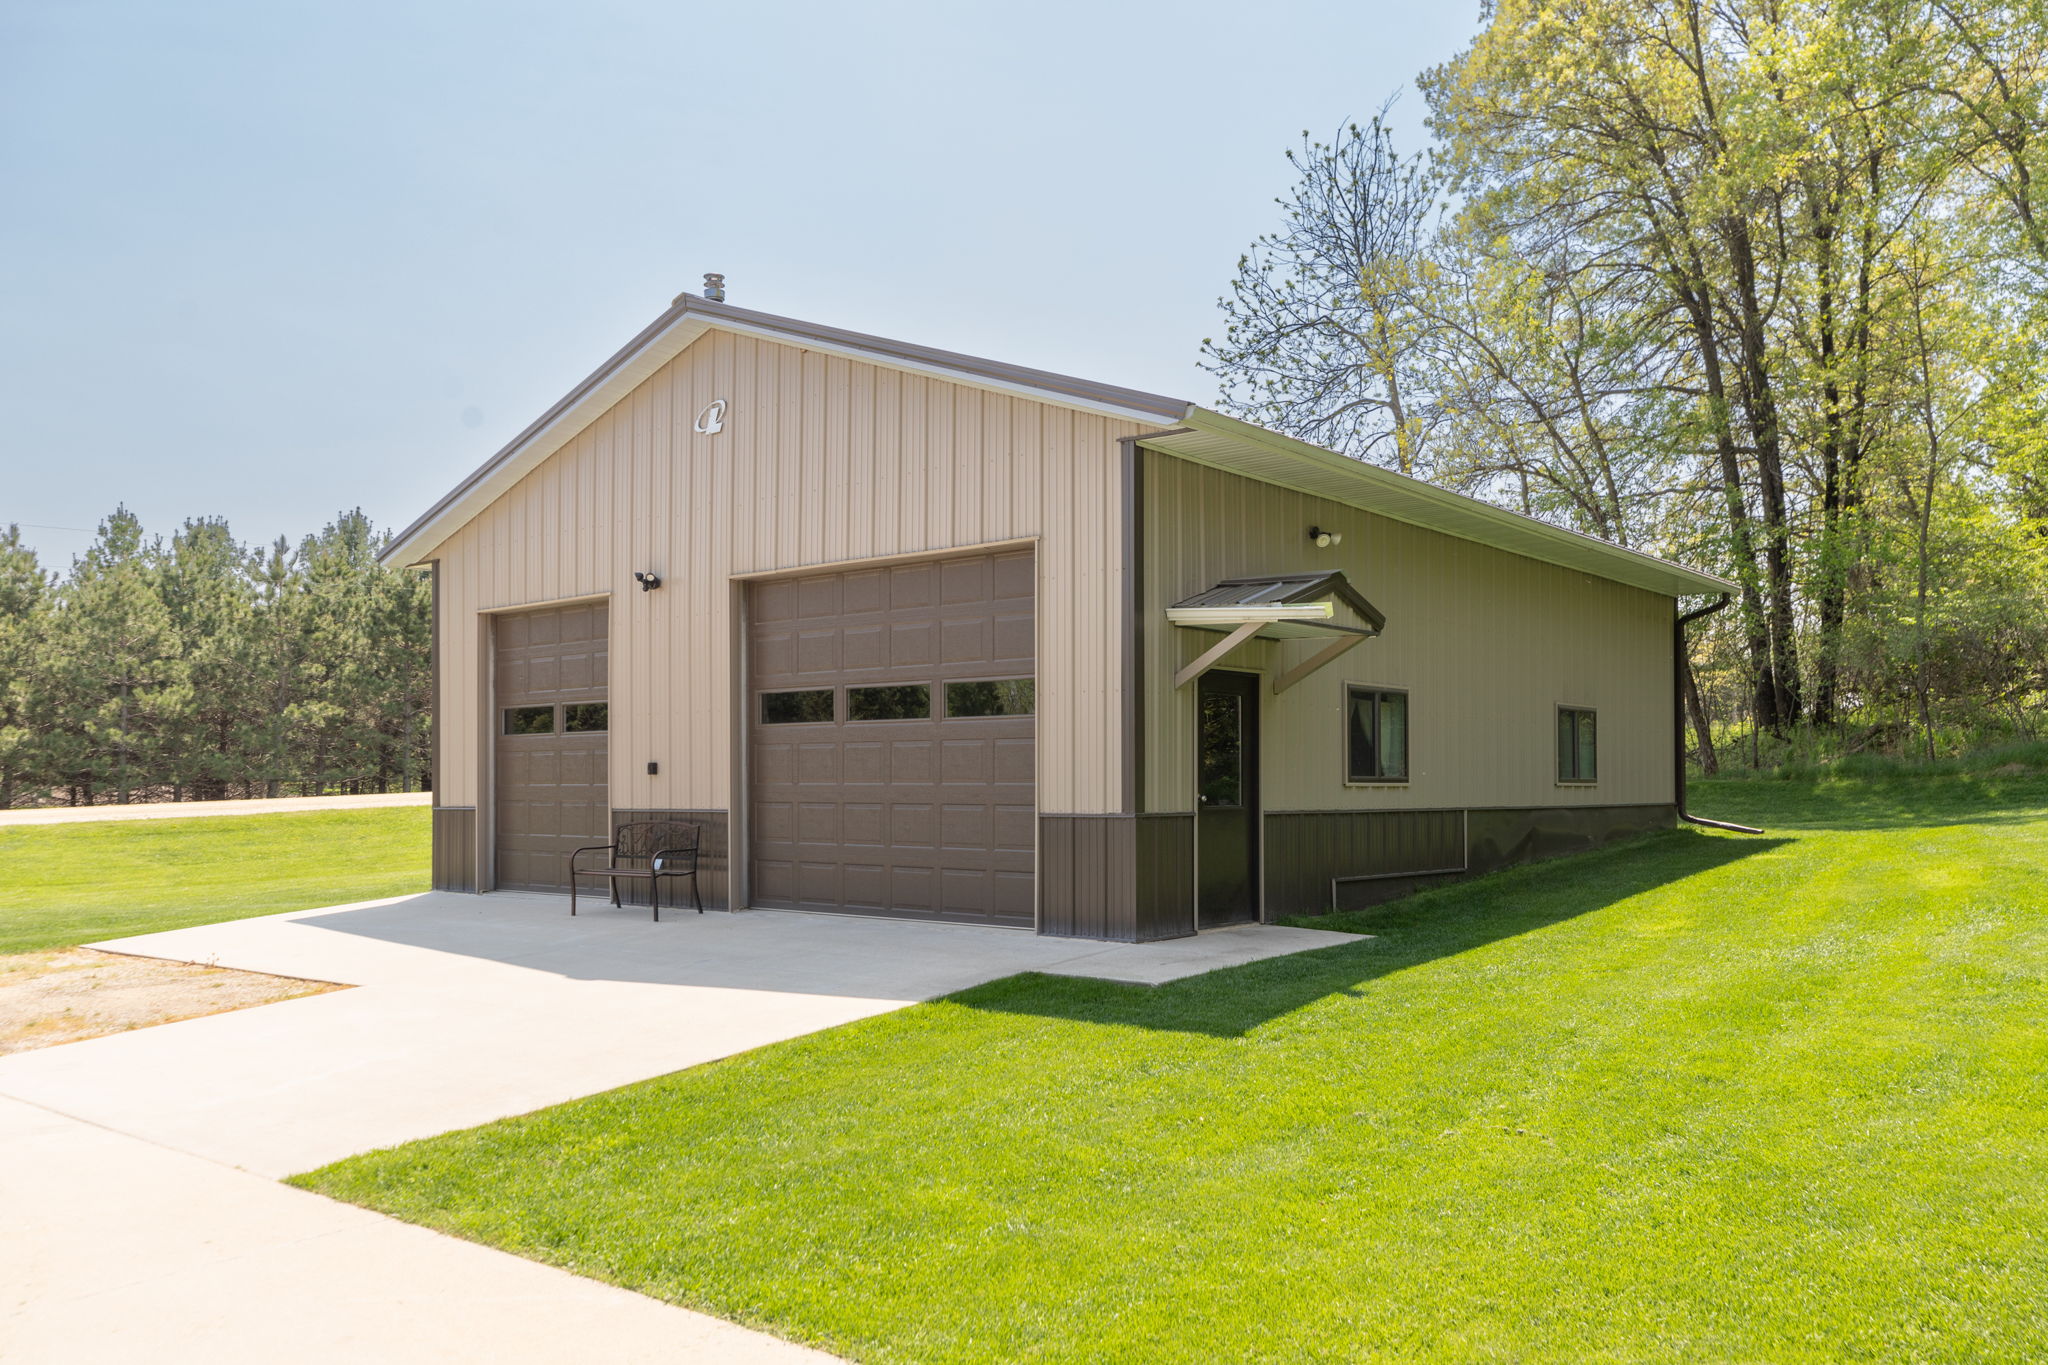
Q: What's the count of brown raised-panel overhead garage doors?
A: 2